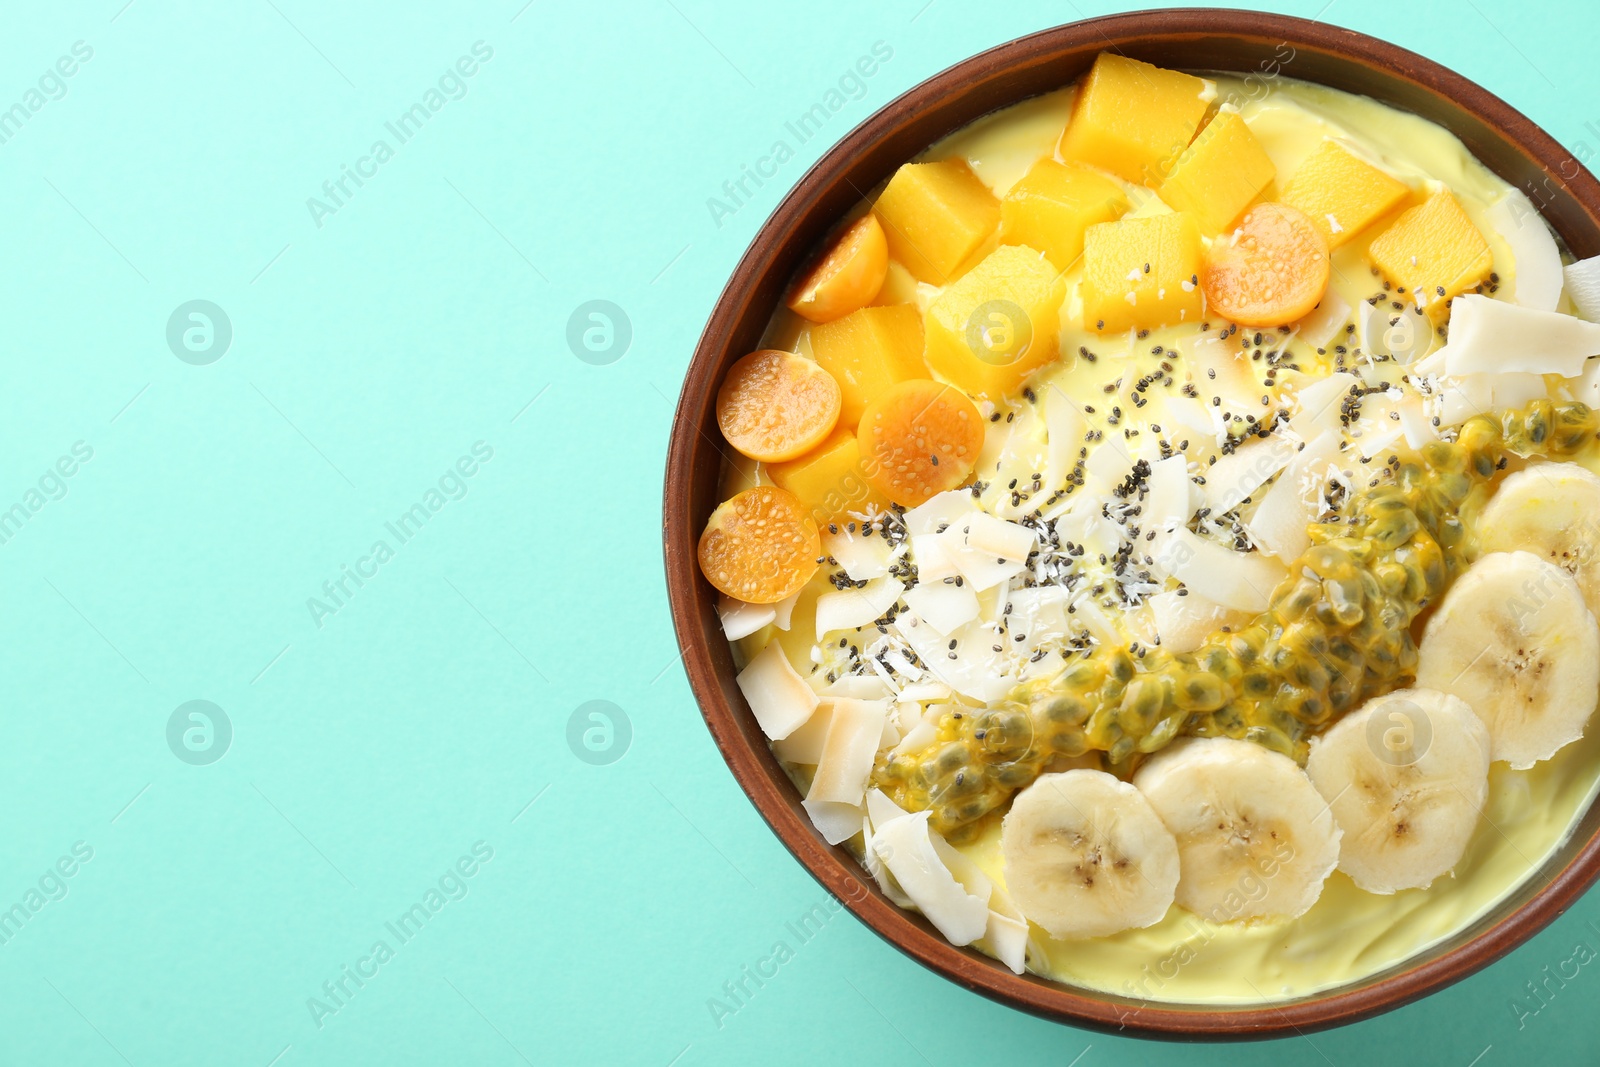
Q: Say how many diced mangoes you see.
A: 10